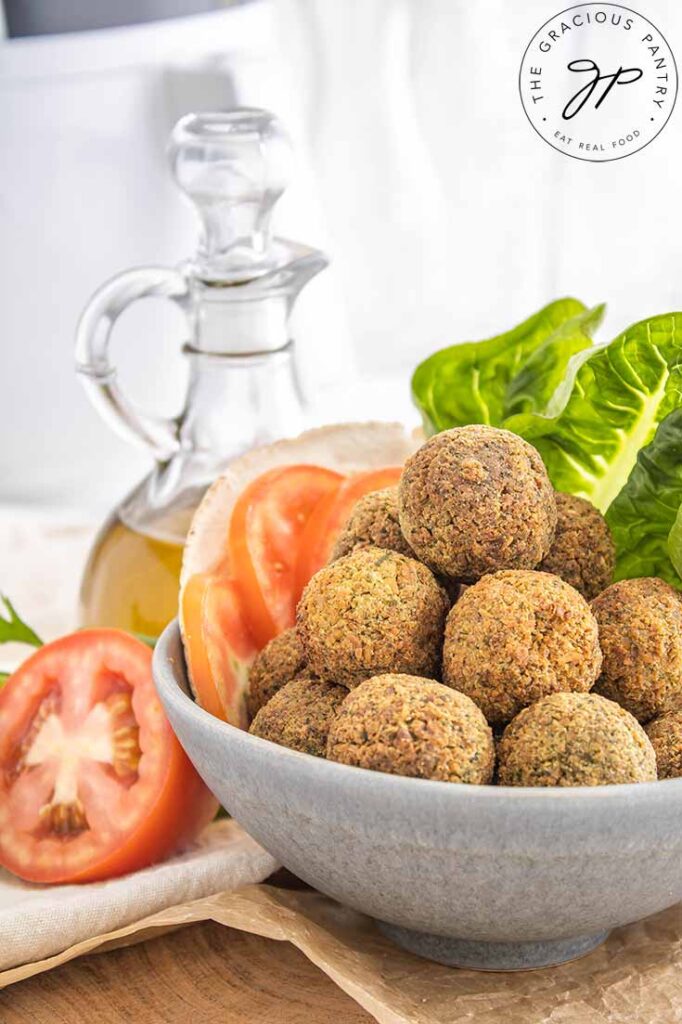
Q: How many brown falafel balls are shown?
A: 11